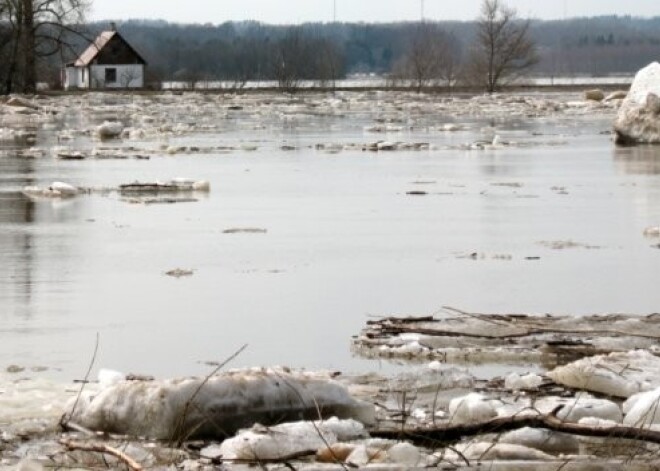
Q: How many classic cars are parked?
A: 0